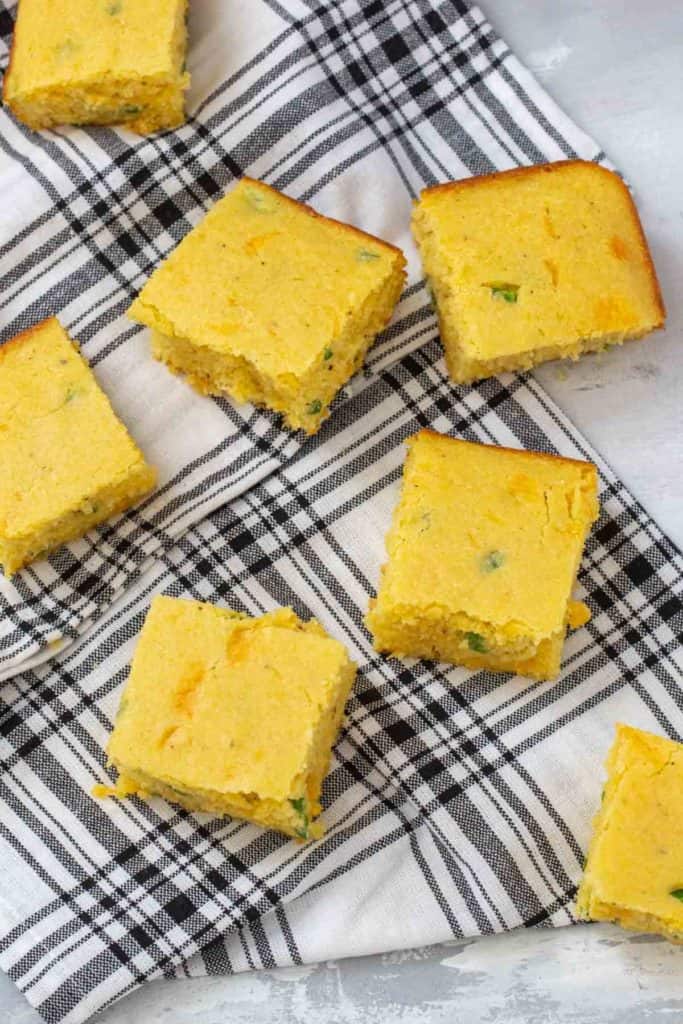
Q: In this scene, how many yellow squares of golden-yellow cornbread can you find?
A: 7